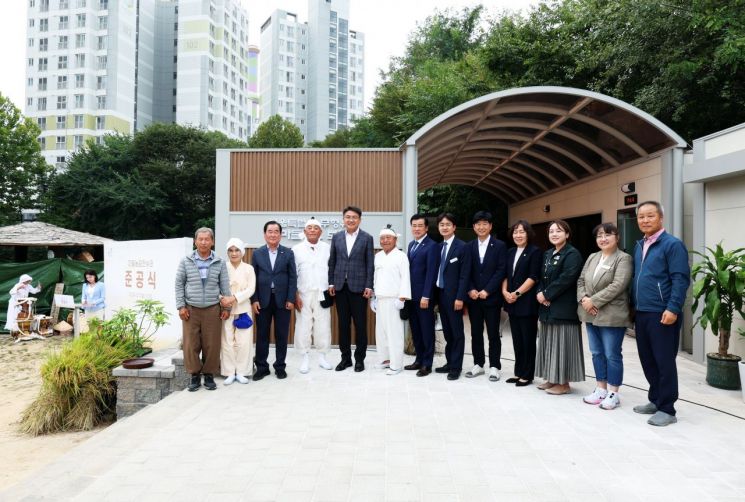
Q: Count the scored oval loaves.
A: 0